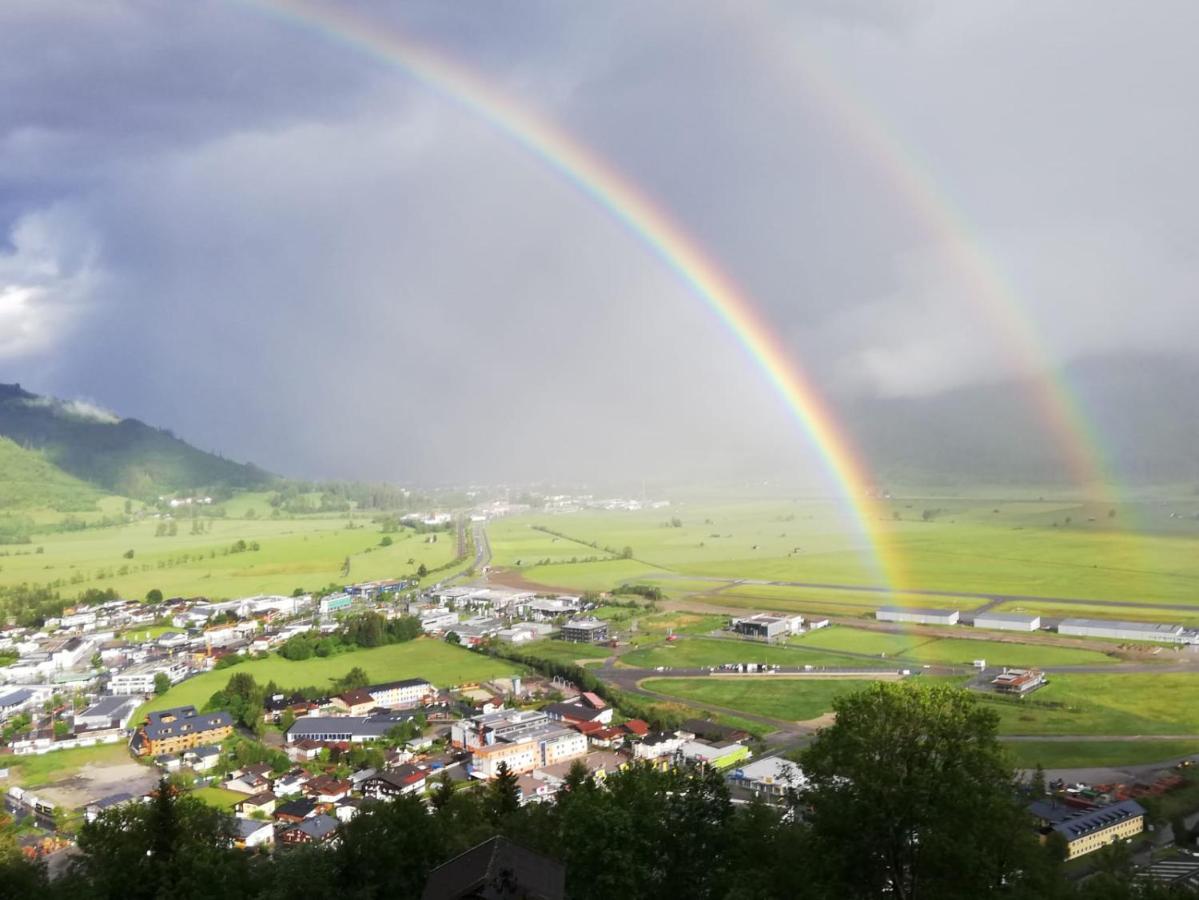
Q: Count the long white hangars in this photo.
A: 3